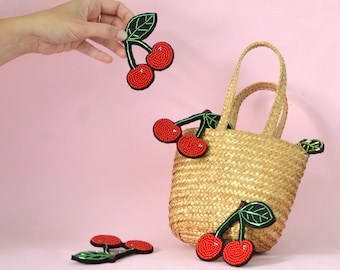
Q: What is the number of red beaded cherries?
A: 8